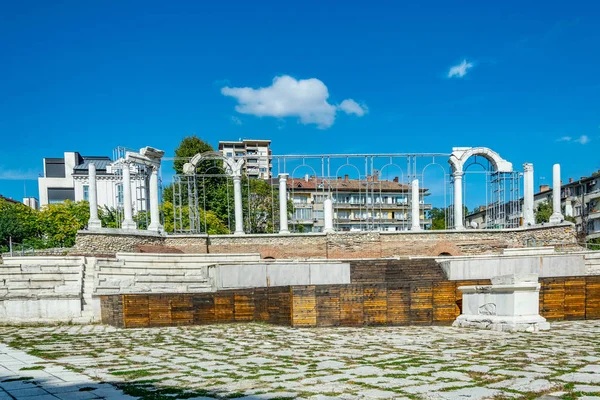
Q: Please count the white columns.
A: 10